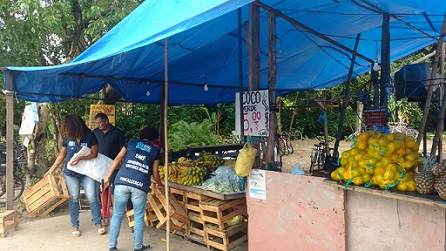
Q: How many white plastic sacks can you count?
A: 1